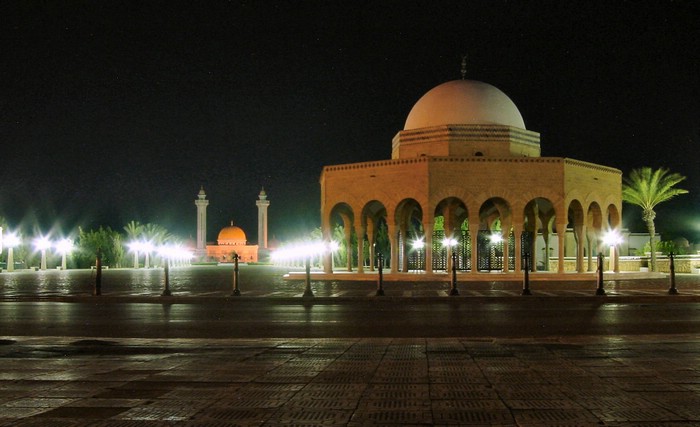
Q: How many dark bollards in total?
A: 9